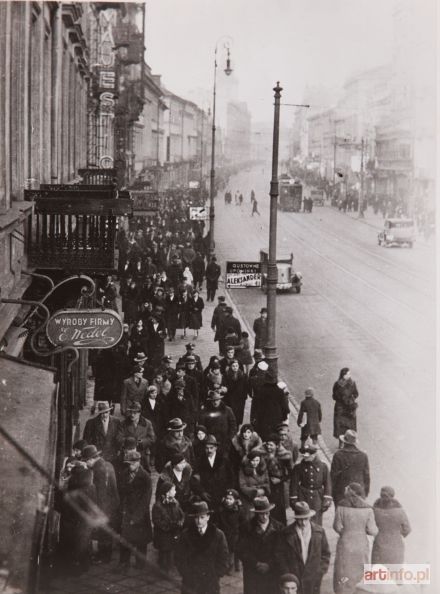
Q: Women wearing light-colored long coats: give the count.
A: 2